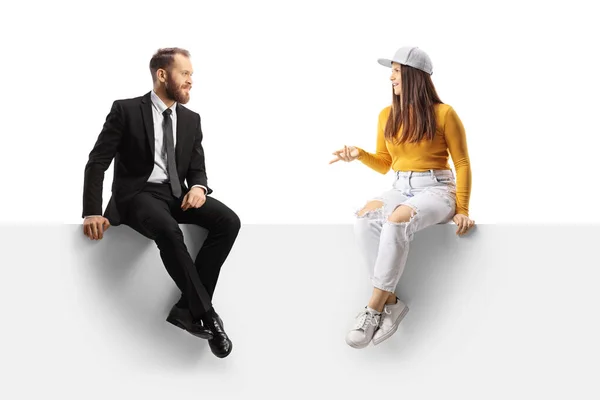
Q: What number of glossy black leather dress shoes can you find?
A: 2